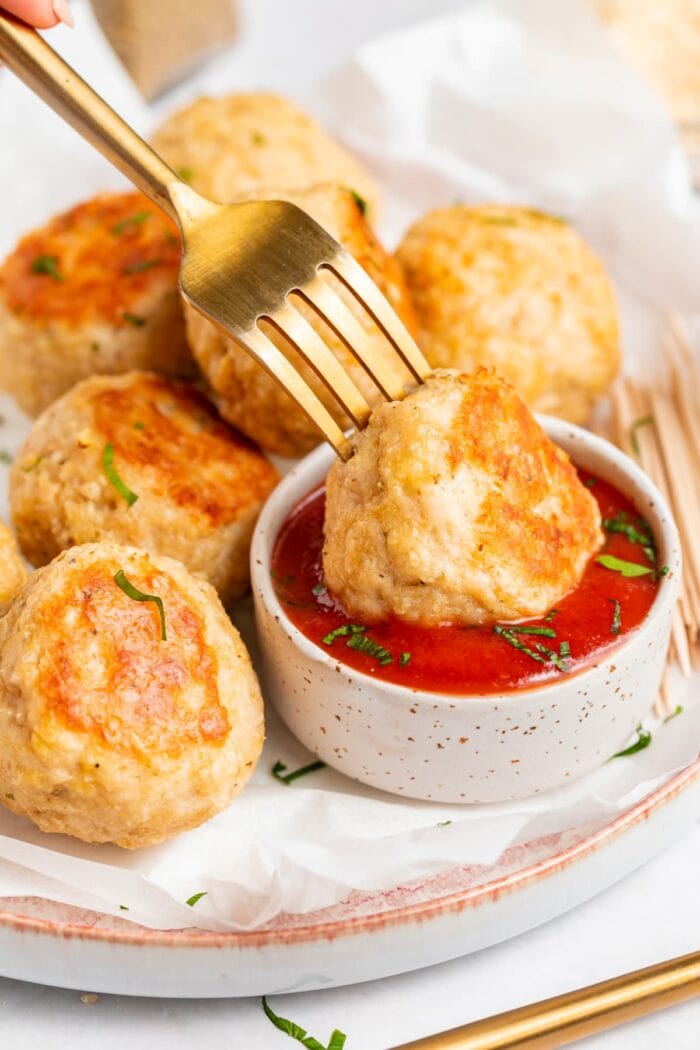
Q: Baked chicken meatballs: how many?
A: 8